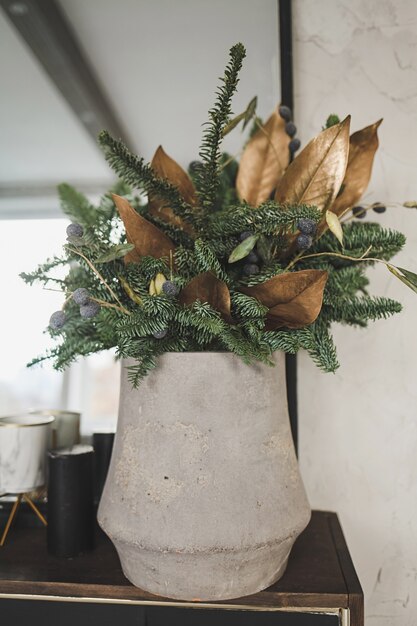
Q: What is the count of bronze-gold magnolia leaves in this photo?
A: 7